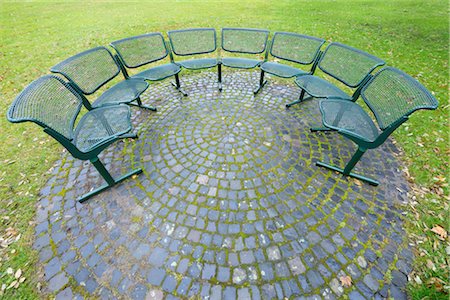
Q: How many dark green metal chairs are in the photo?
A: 8